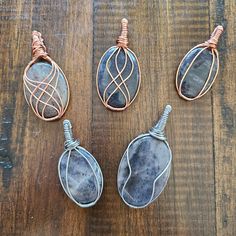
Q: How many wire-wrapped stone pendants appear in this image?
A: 5